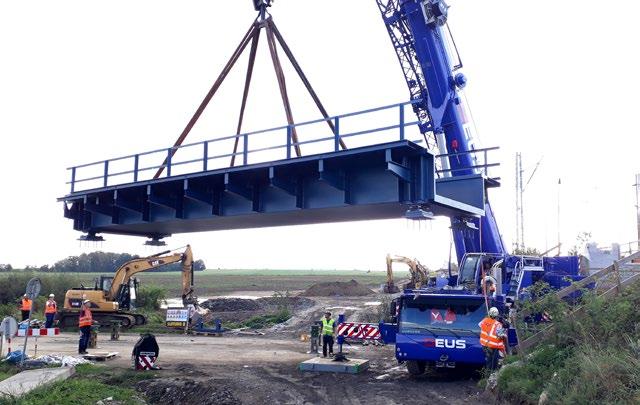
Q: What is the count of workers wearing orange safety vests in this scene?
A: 4